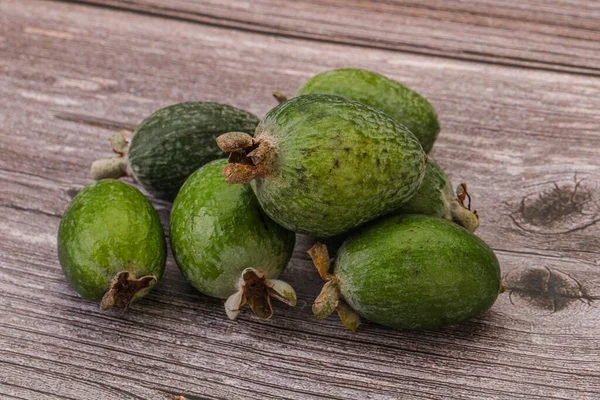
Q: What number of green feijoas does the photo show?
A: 7